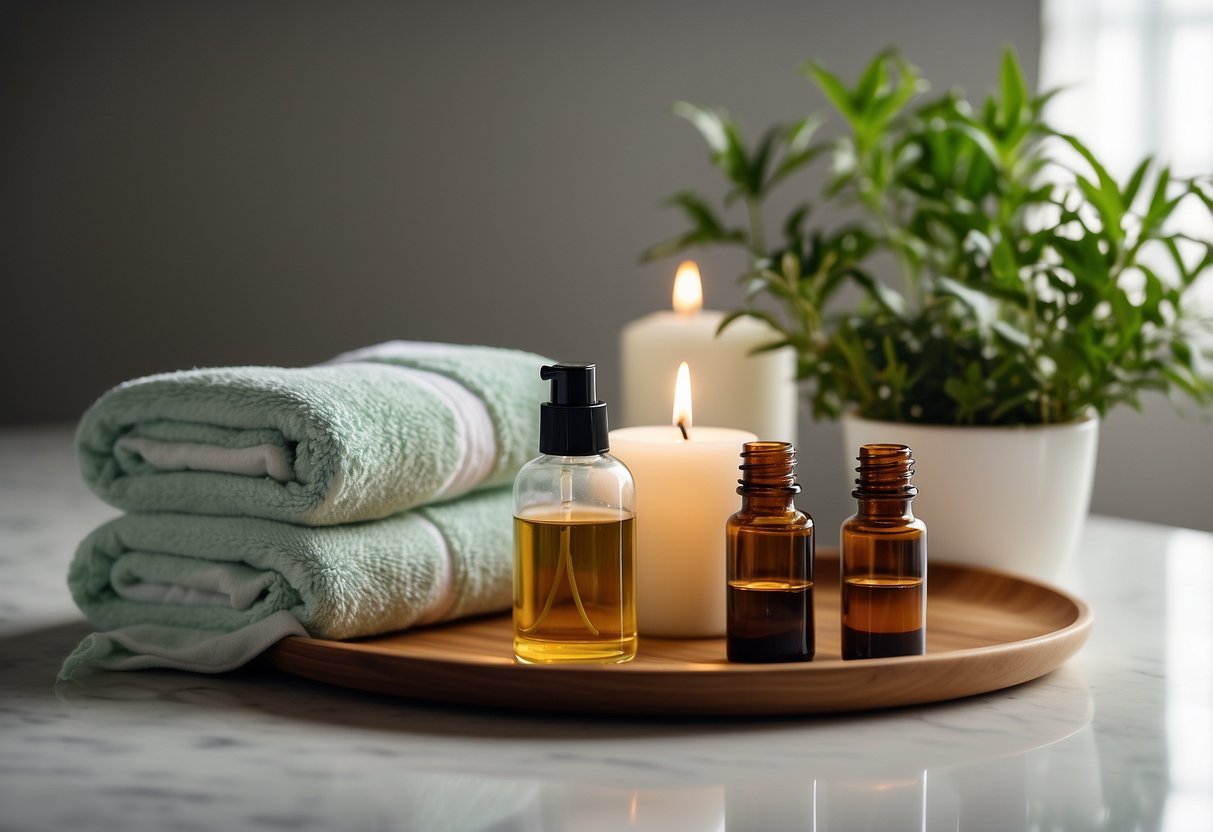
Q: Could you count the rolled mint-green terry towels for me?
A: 2